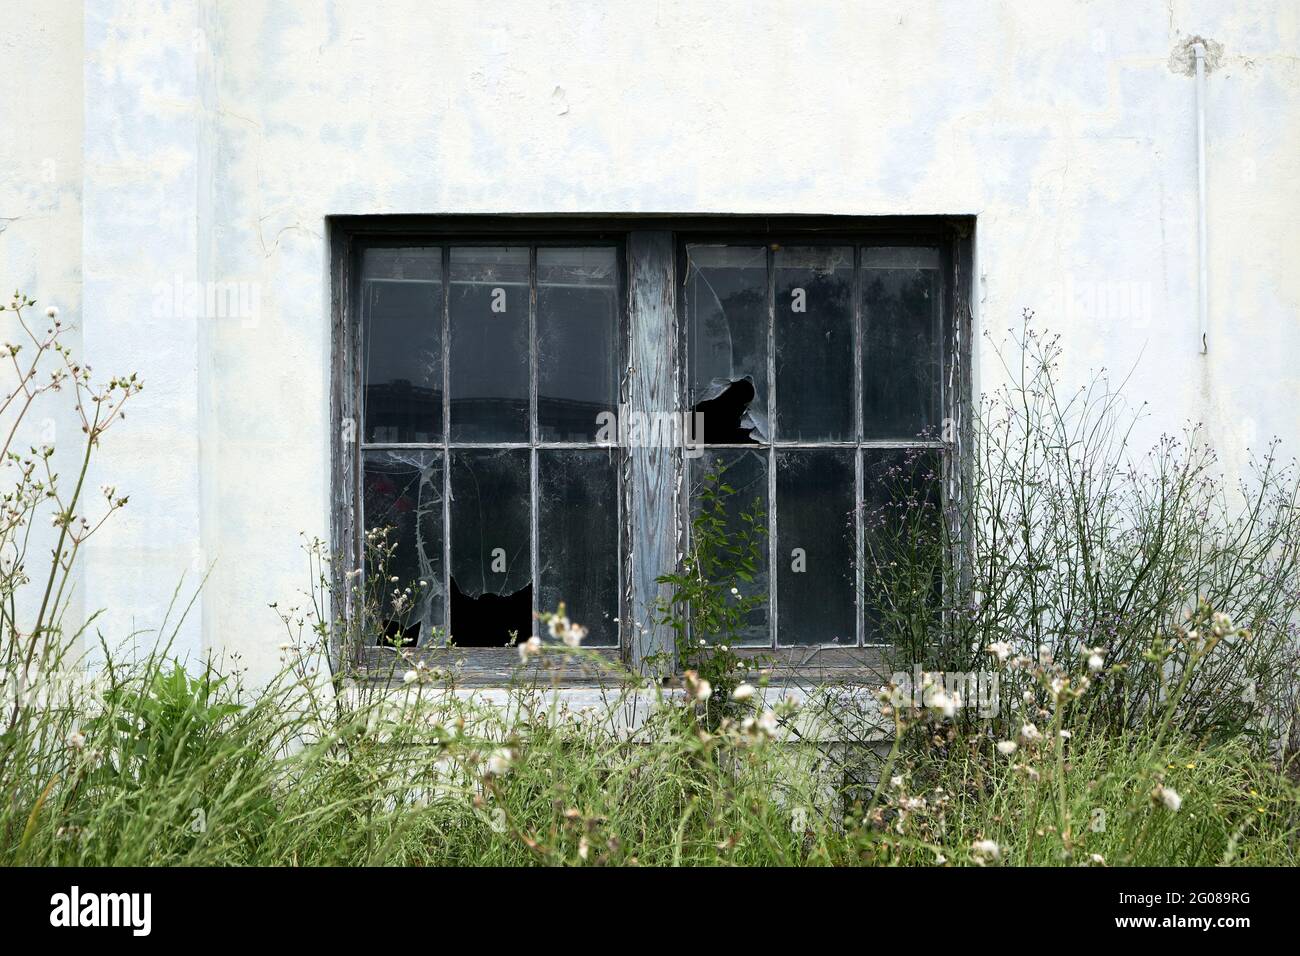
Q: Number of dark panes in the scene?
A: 12